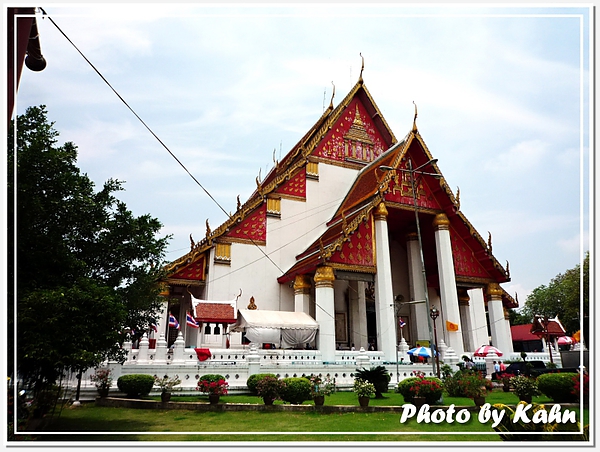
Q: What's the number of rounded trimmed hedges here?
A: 6